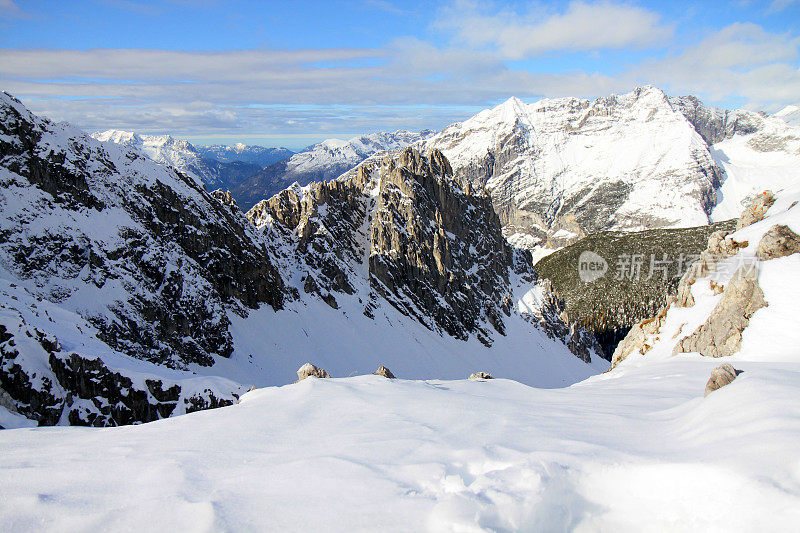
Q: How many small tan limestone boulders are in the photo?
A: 4